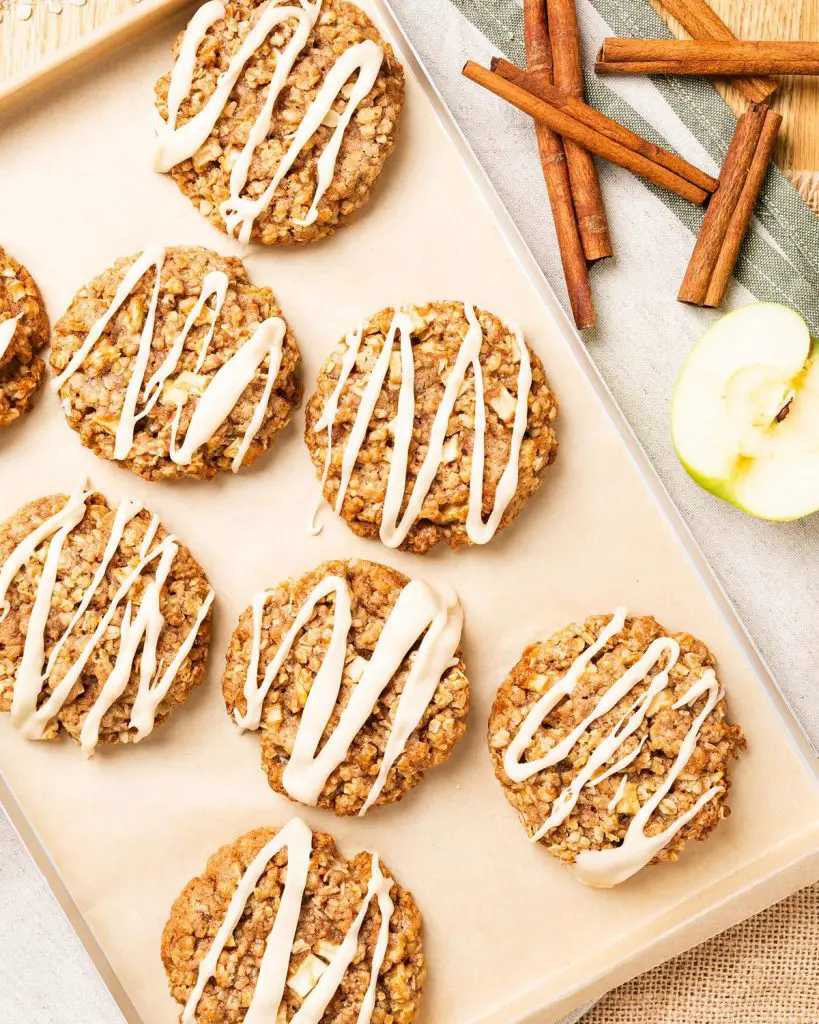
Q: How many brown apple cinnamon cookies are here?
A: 8